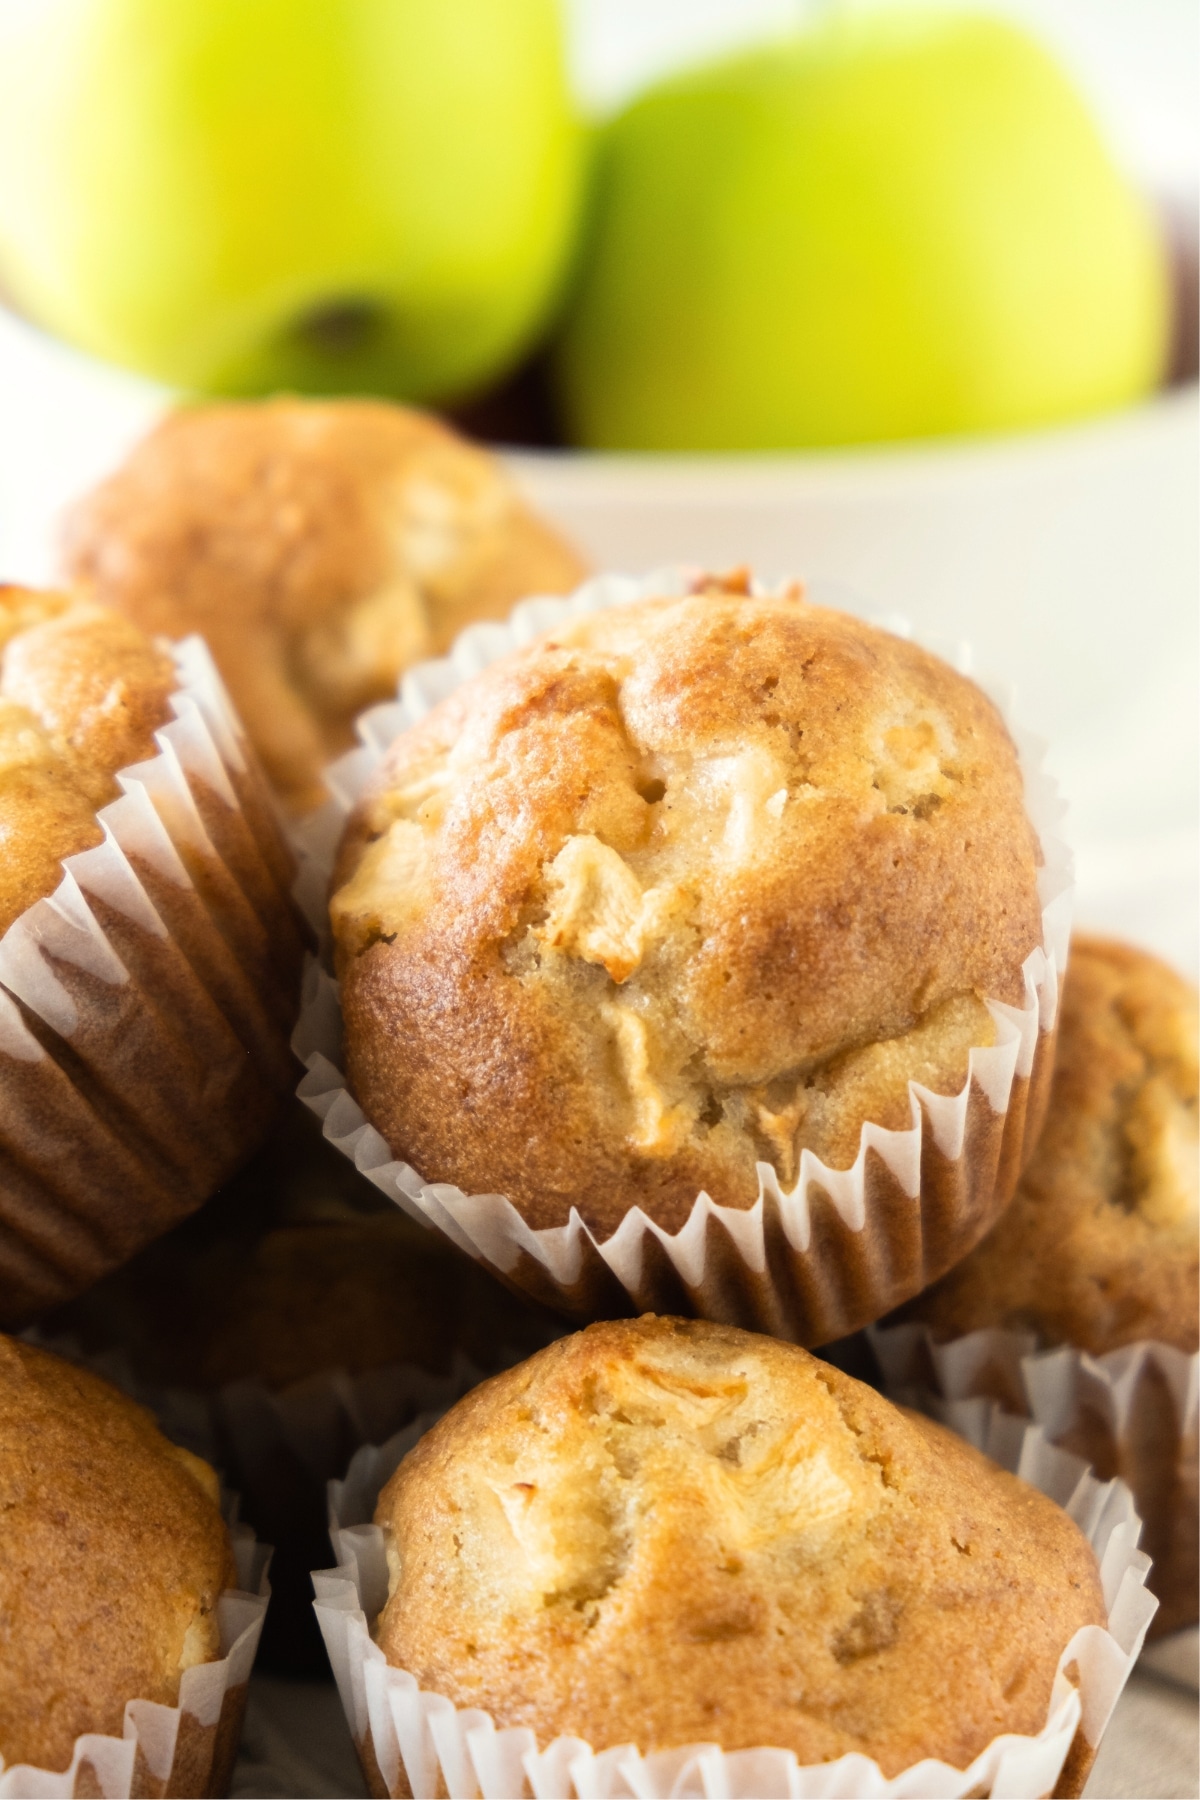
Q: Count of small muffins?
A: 7